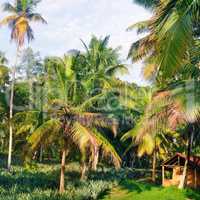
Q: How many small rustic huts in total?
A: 1